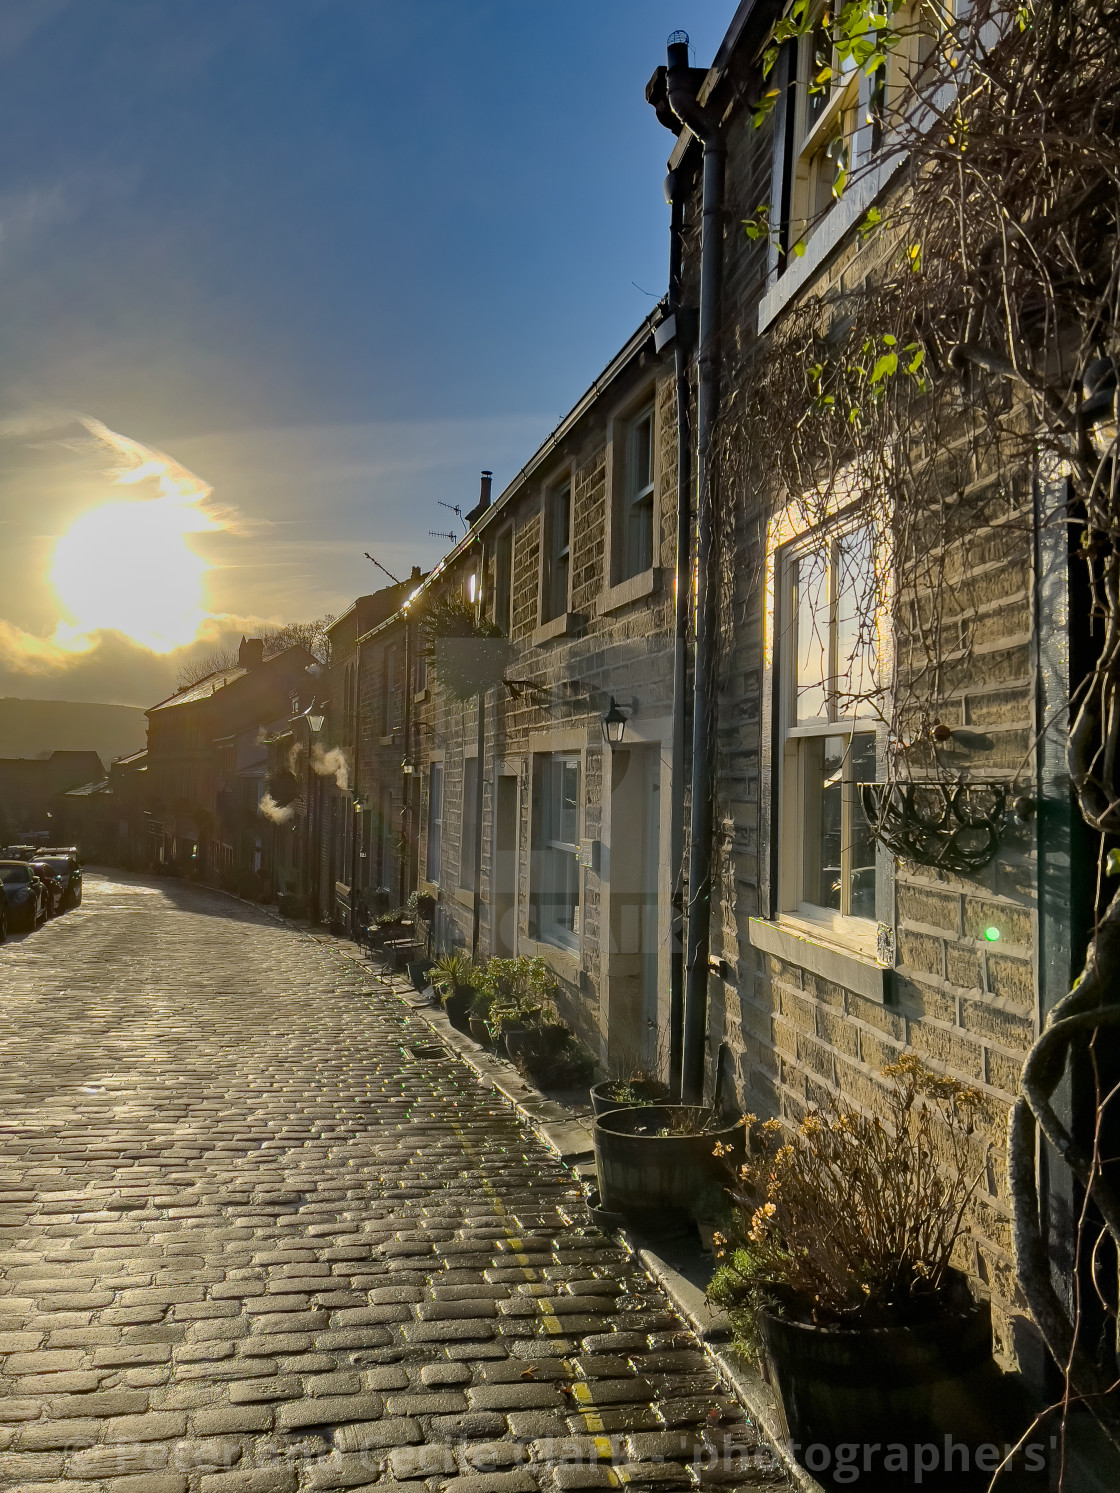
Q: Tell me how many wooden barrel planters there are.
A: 3